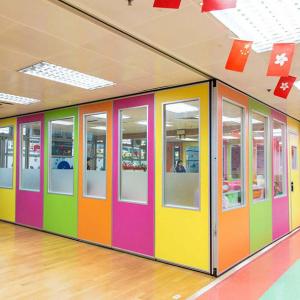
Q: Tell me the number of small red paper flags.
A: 5